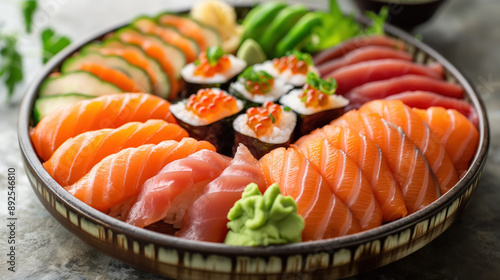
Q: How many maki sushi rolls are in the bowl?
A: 6